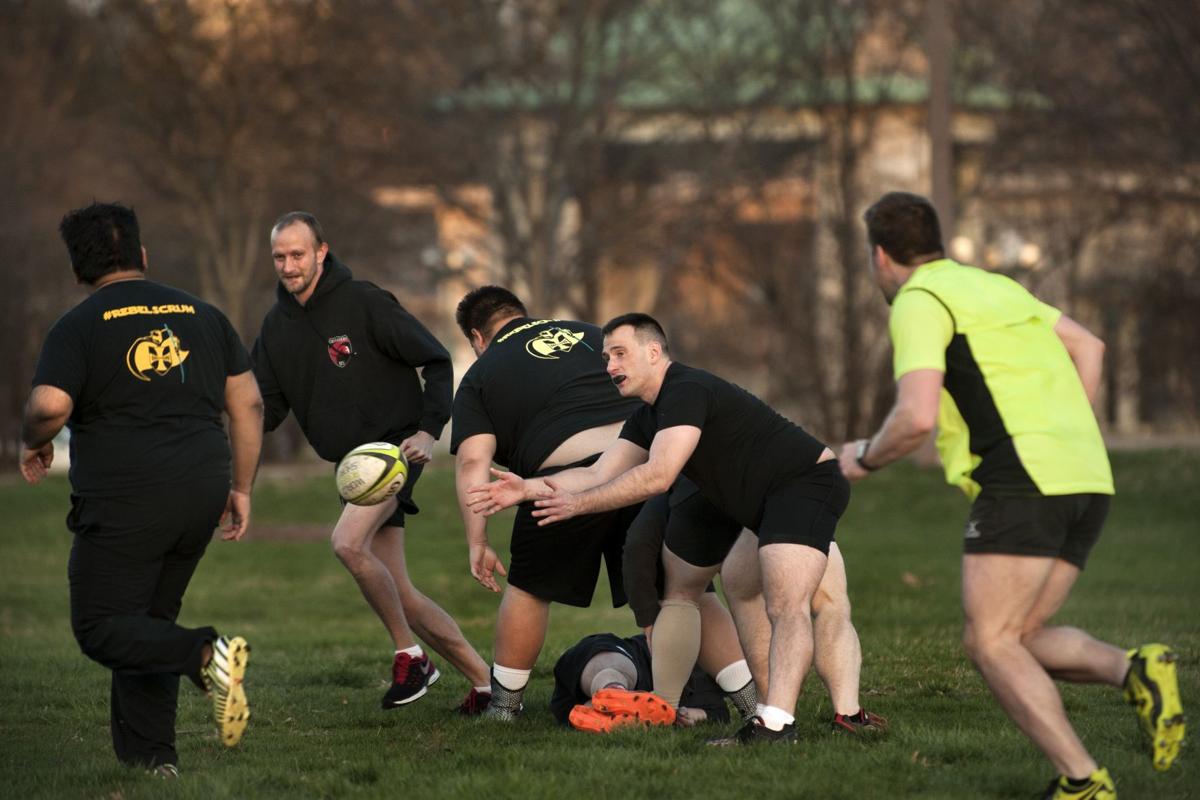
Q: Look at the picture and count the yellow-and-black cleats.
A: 2